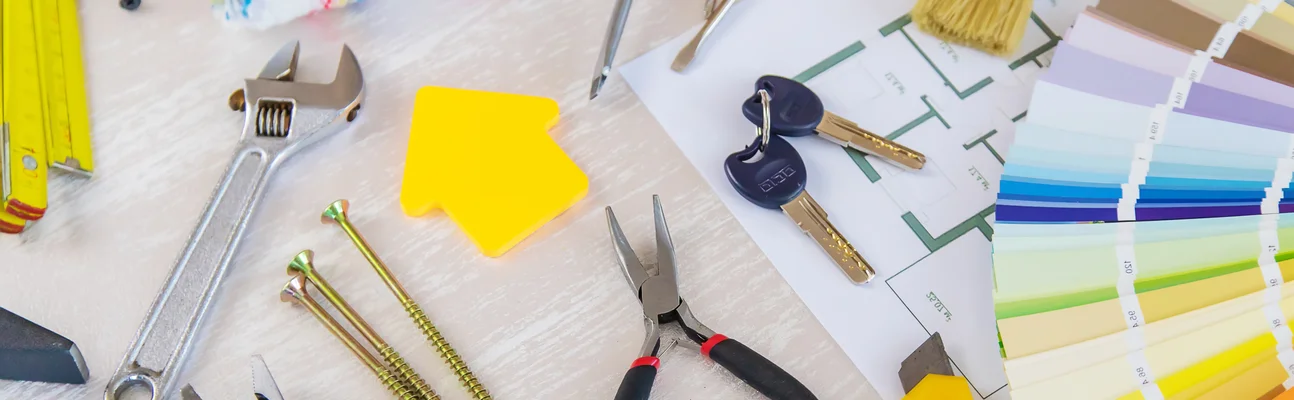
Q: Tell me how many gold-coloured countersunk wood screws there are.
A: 3